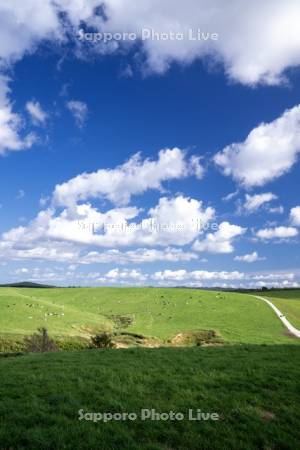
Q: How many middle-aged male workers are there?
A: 0